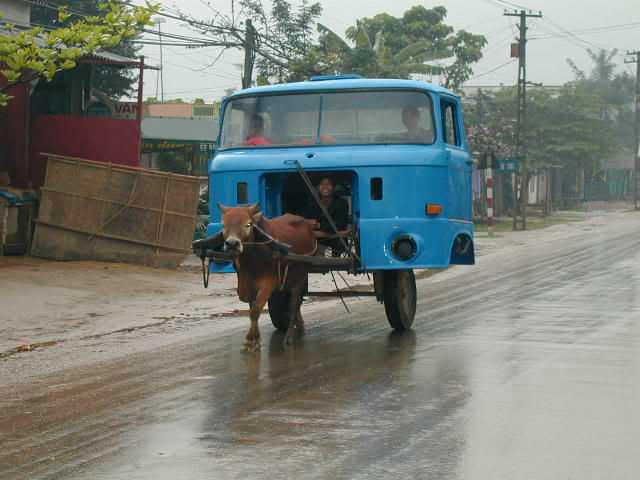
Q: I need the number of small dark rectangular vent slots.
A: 2